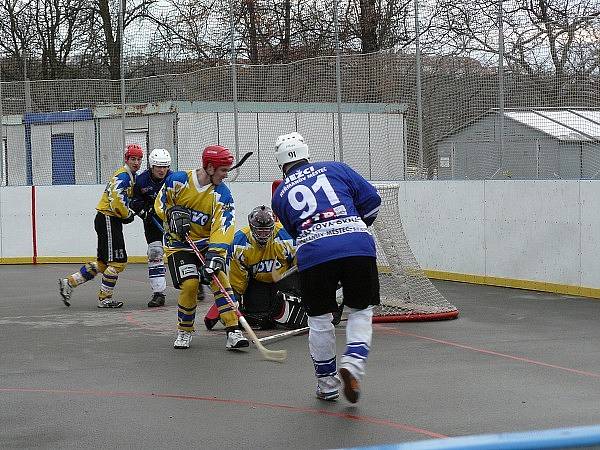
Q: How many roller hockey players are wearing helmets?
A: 5